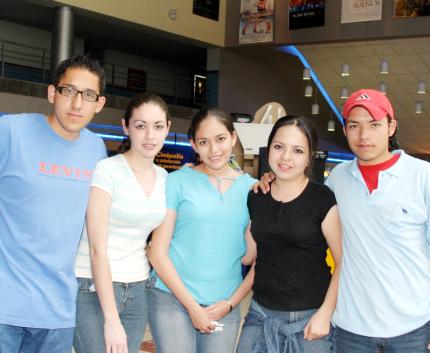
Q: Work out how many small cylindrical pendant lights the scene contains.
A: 10